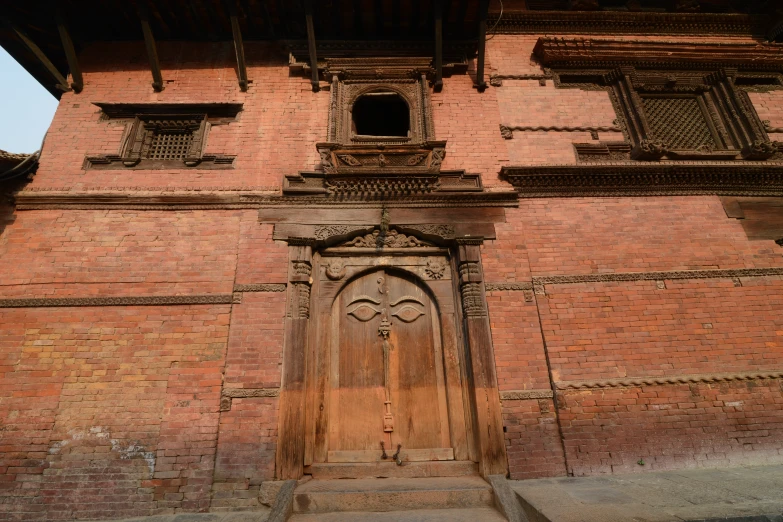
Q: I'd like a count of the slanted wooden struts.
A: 7